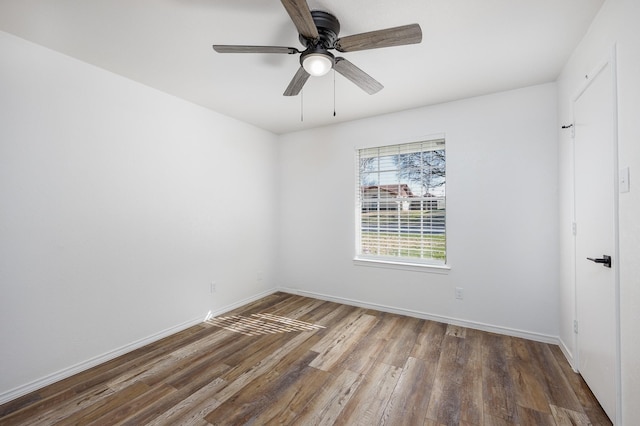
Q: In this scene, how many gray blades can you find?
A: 5